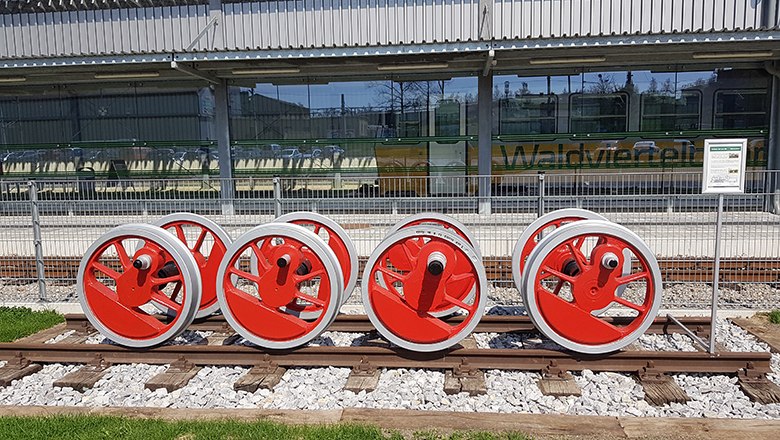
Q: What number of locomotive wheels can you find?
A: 8